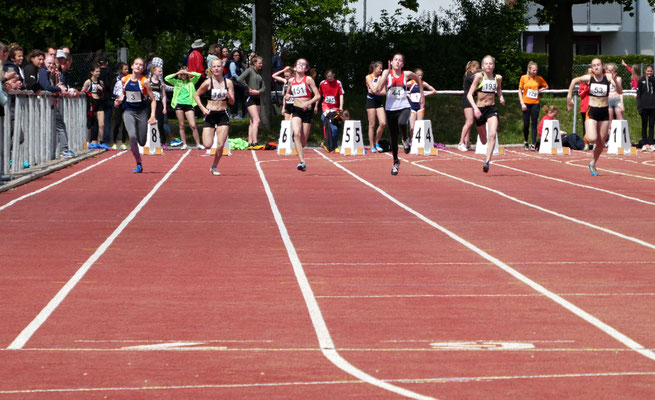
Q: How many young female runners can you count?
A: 6